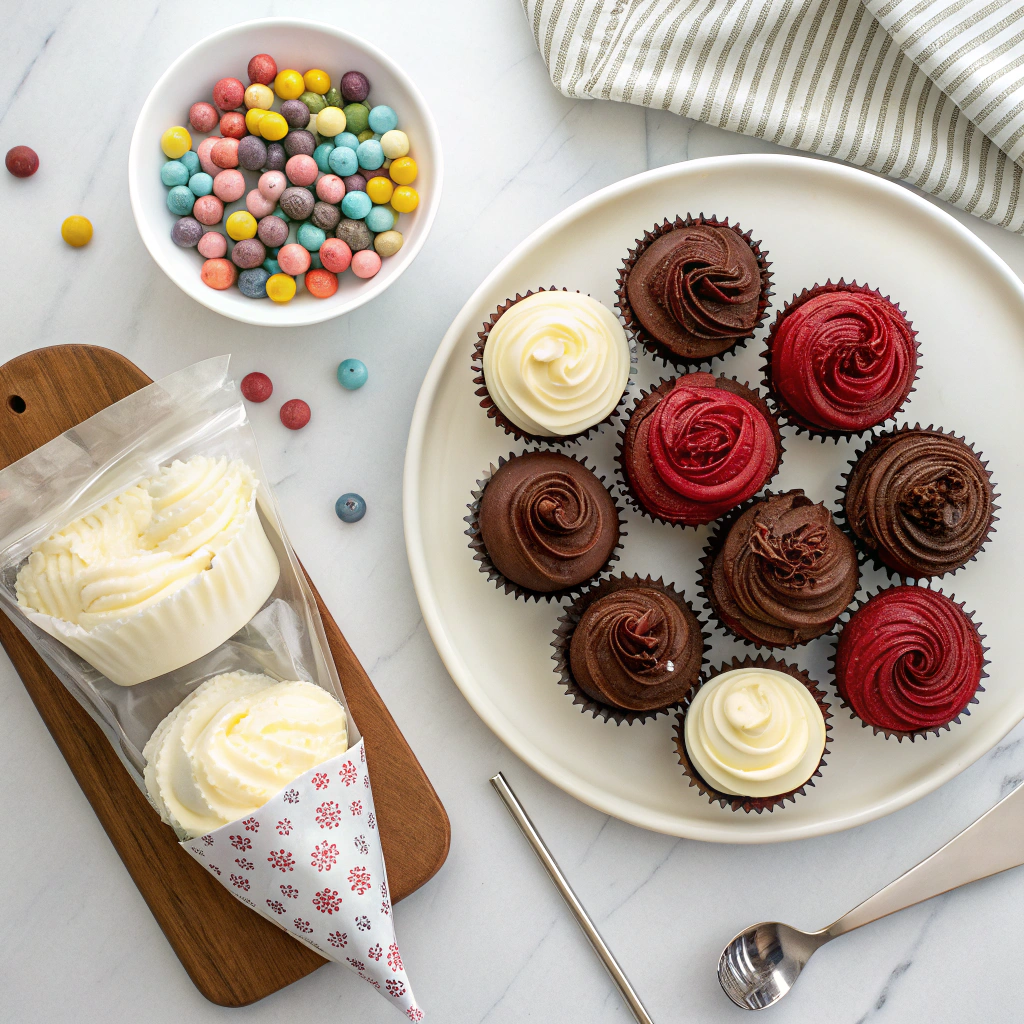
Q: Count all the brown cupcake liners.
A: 10